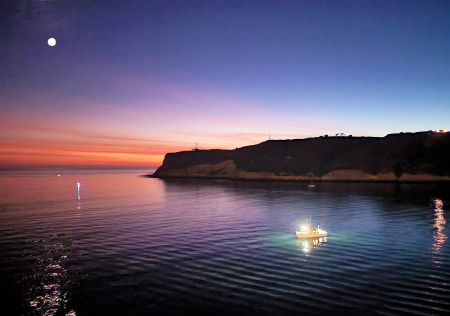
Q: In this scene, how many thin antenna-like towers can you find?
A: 2